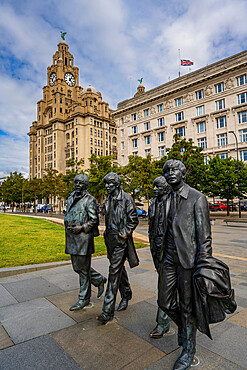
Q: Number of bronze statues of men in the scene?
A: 4